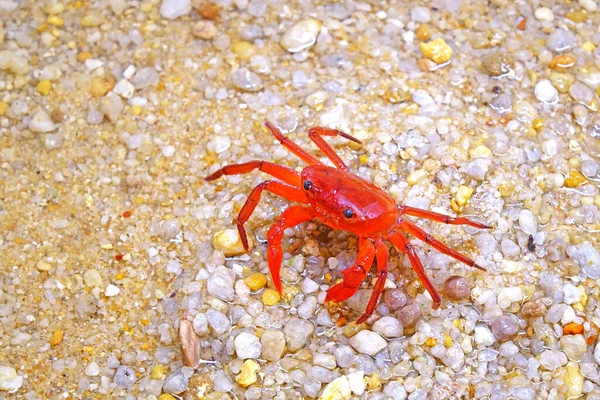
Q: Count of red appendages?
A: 10